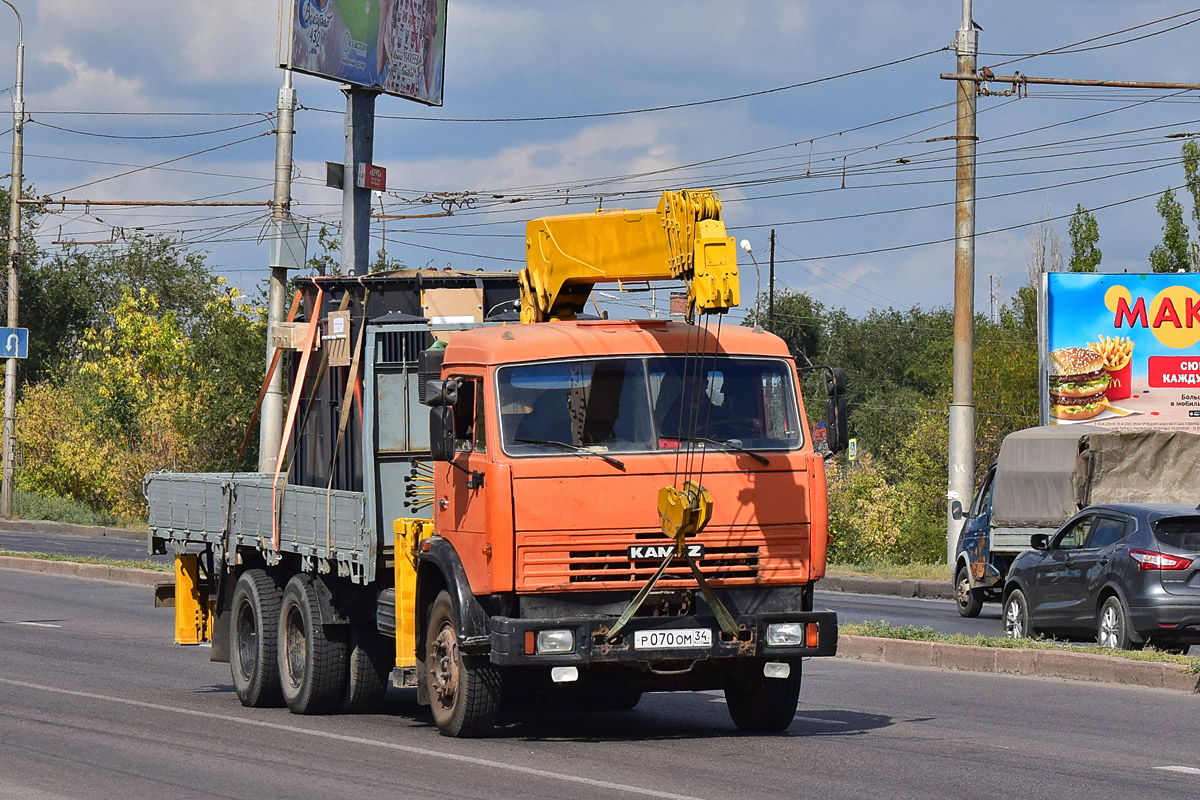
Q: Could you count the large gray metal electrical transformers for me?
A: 1